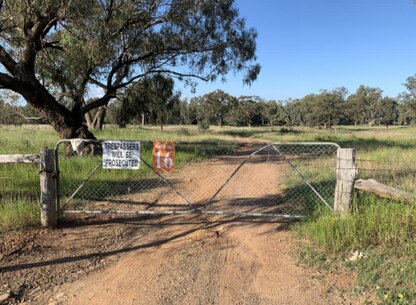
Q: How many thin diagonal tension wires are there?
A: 4